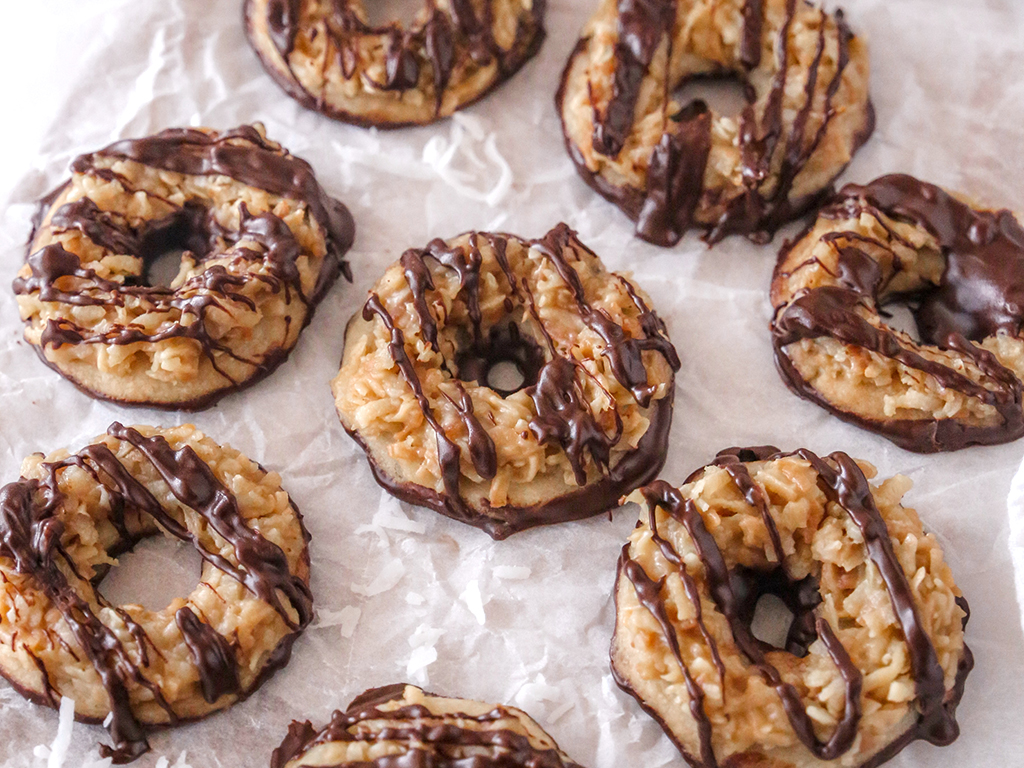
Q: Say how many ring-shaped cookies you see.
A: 8